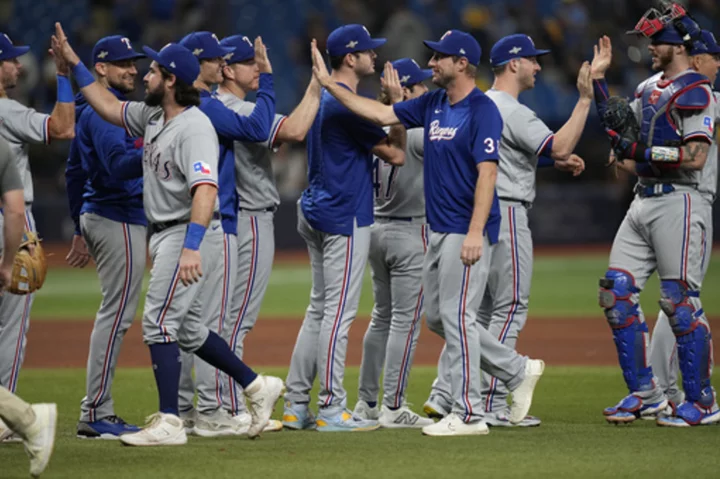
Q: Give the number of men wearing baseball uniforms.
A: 11